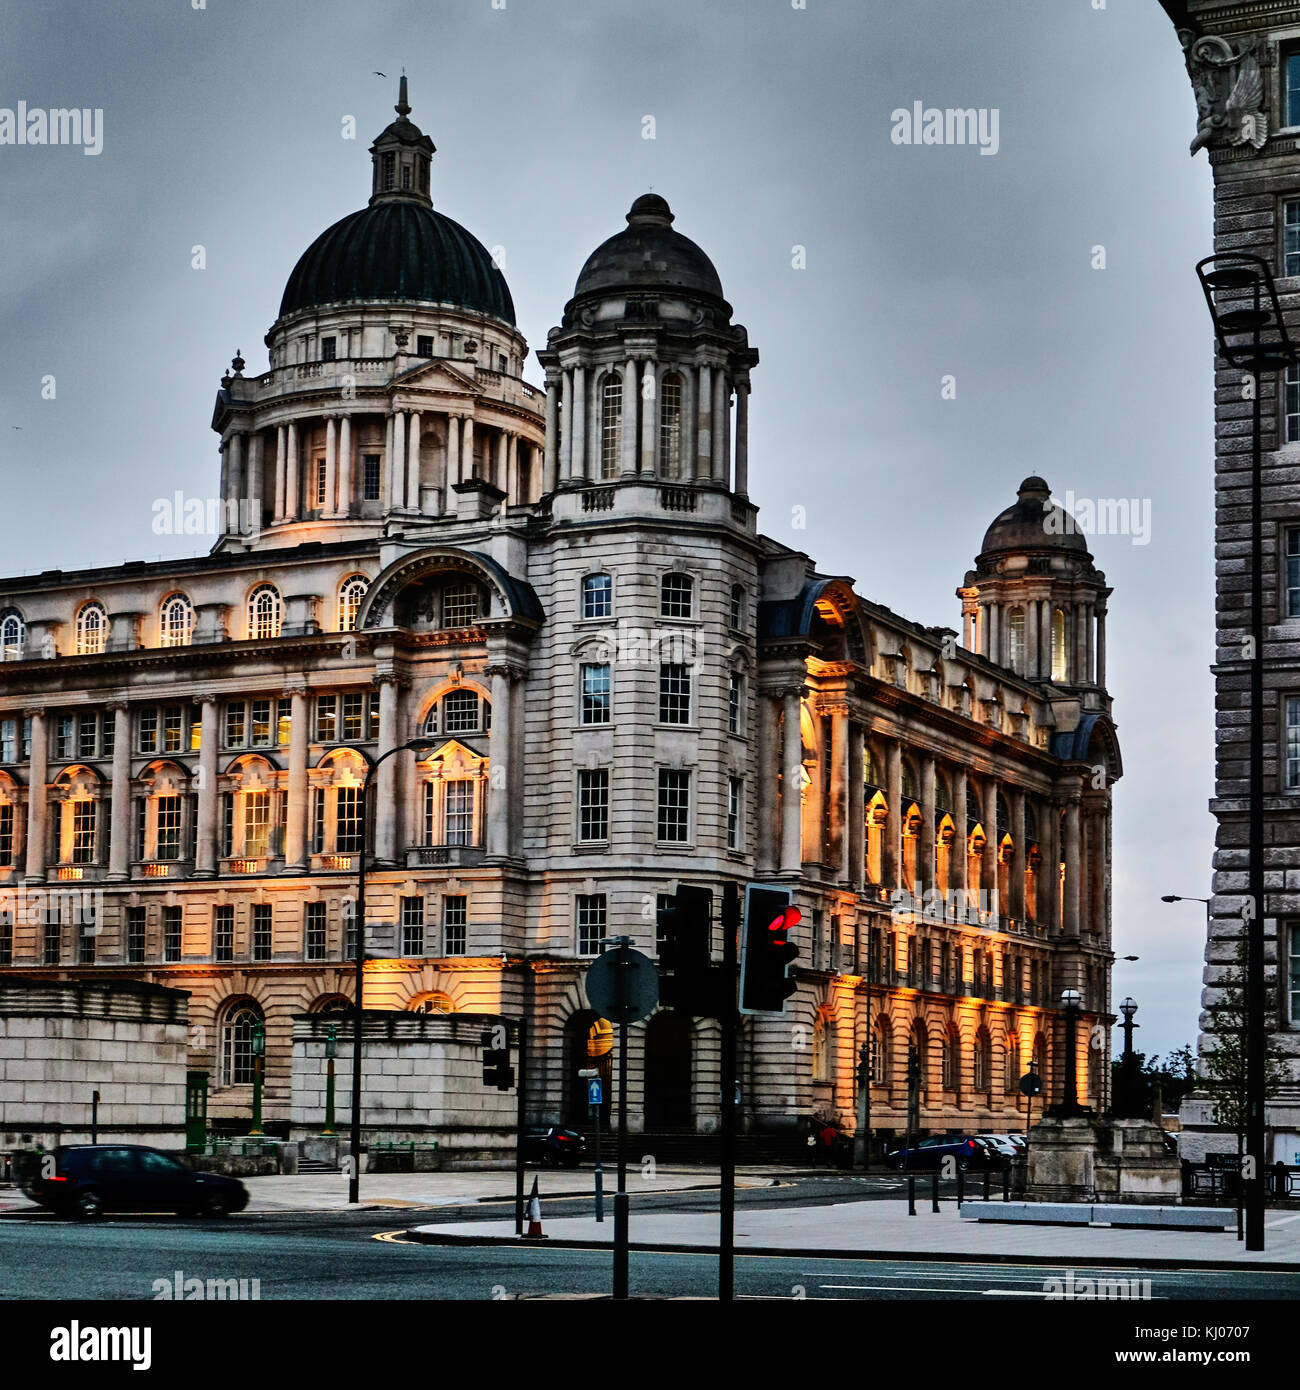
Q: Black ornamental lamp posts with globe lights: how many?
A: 2